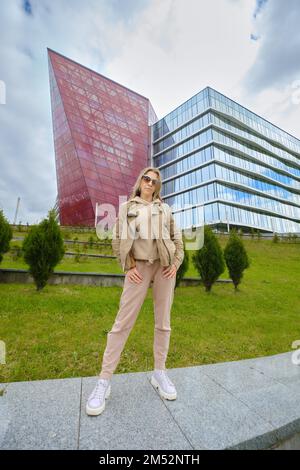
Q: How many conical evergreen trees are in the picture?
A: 5